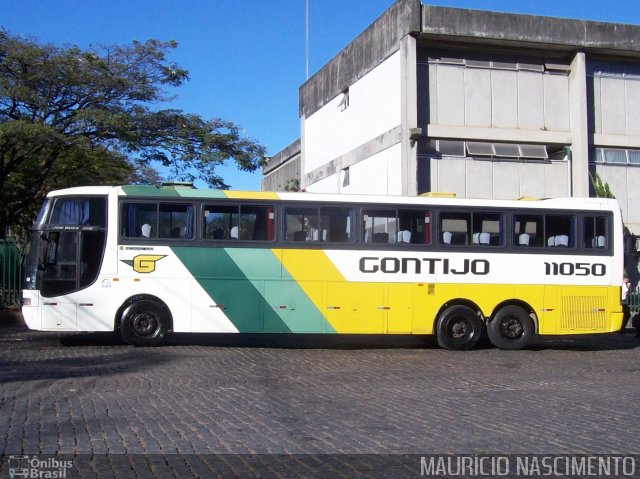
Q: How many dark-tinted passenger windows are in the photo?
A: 7